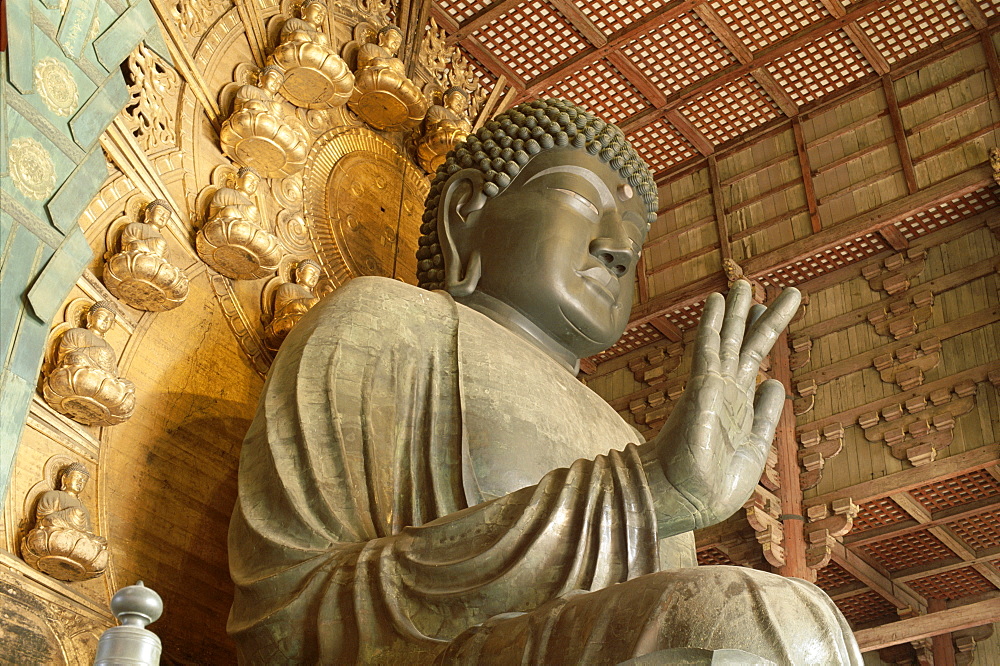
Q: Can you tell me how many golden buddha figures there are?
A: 9